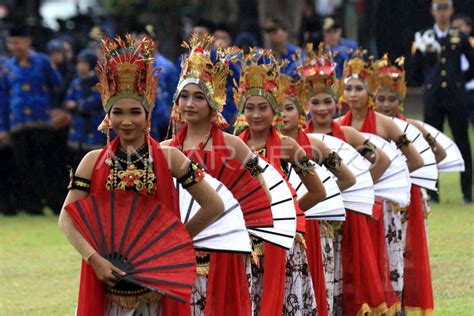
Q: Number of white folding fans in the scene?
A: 7